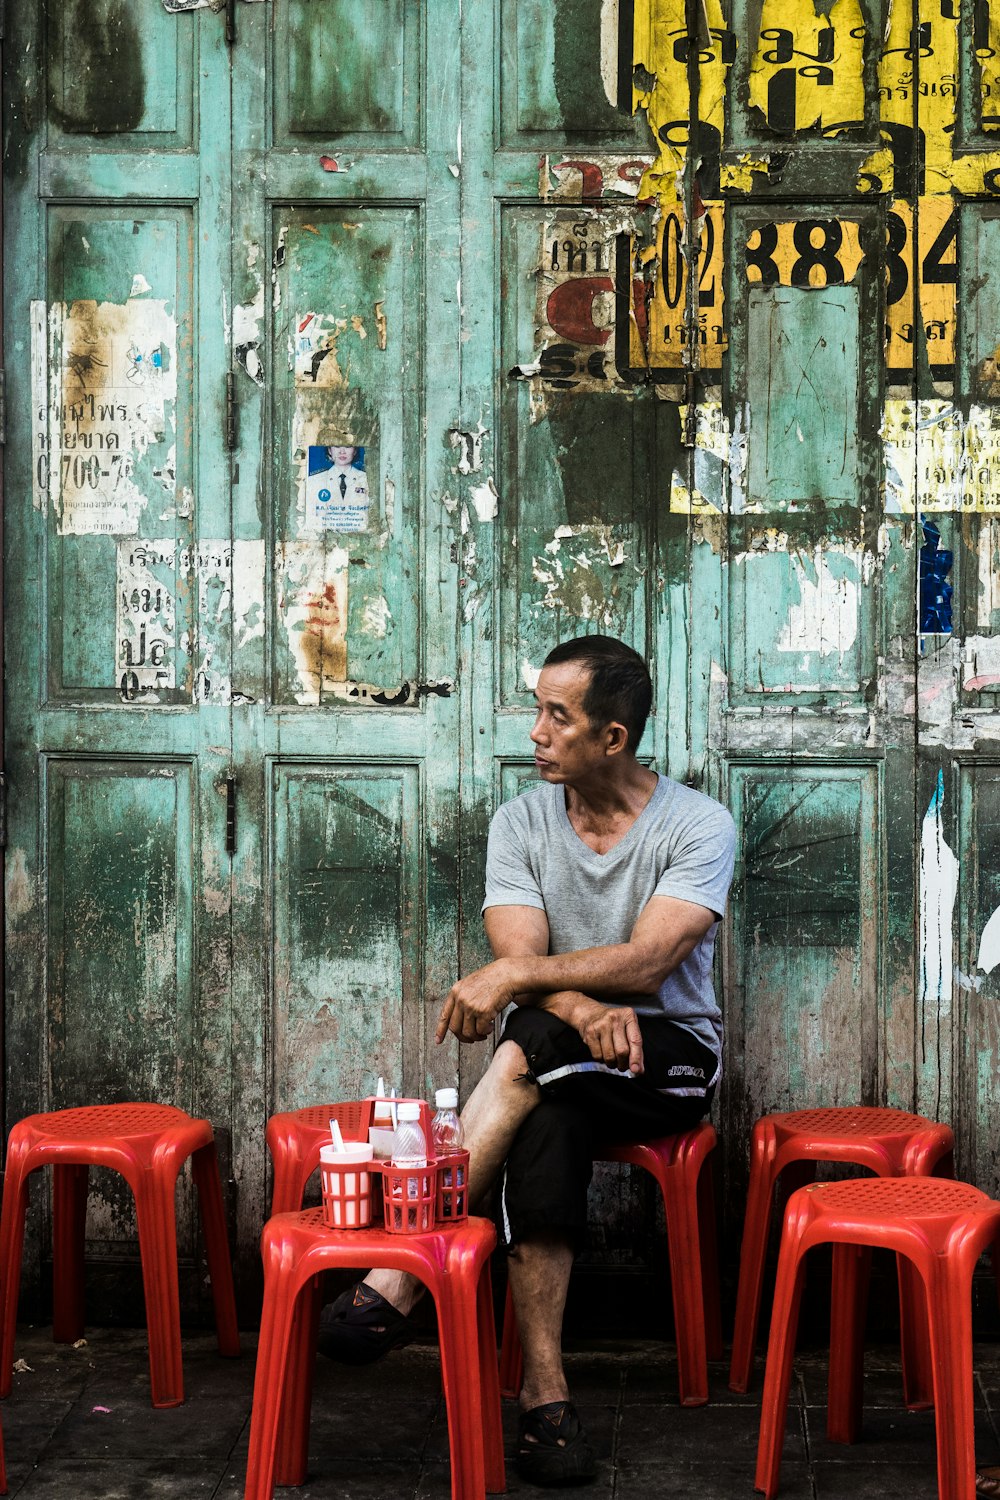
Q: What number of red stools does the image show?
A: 6